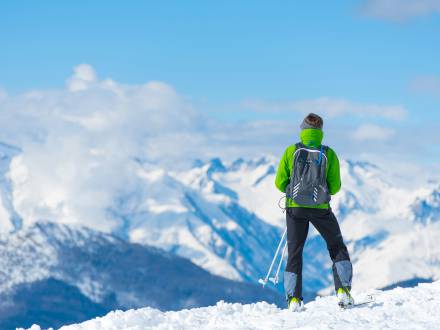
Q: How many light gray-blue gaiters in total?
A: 2